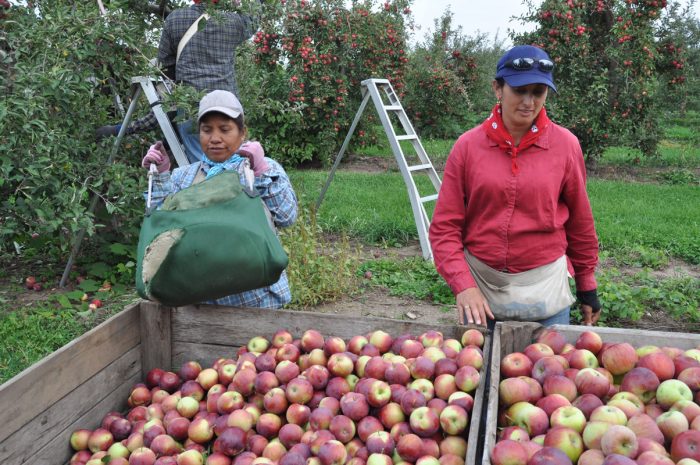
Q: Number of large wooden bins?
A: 2